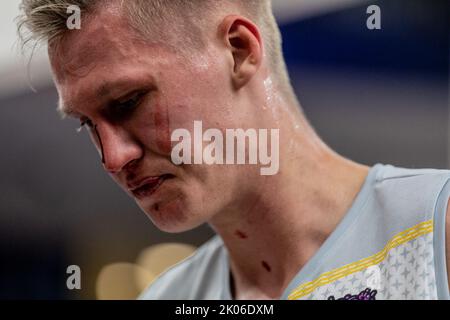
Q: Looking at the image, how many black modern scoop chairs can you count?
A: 0